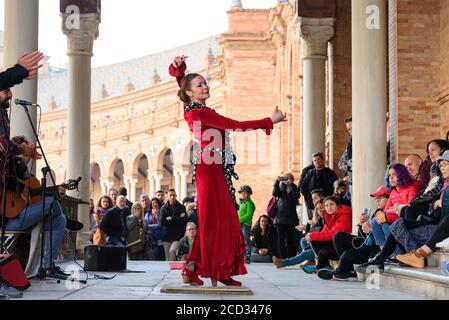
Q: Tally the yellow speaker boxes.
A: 0